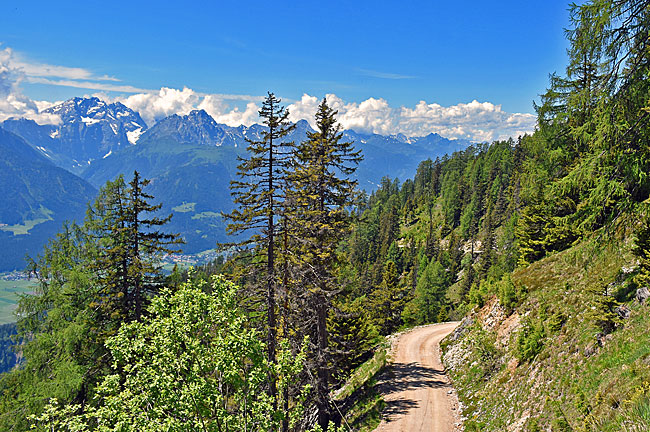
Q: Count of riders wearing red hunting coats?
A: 0